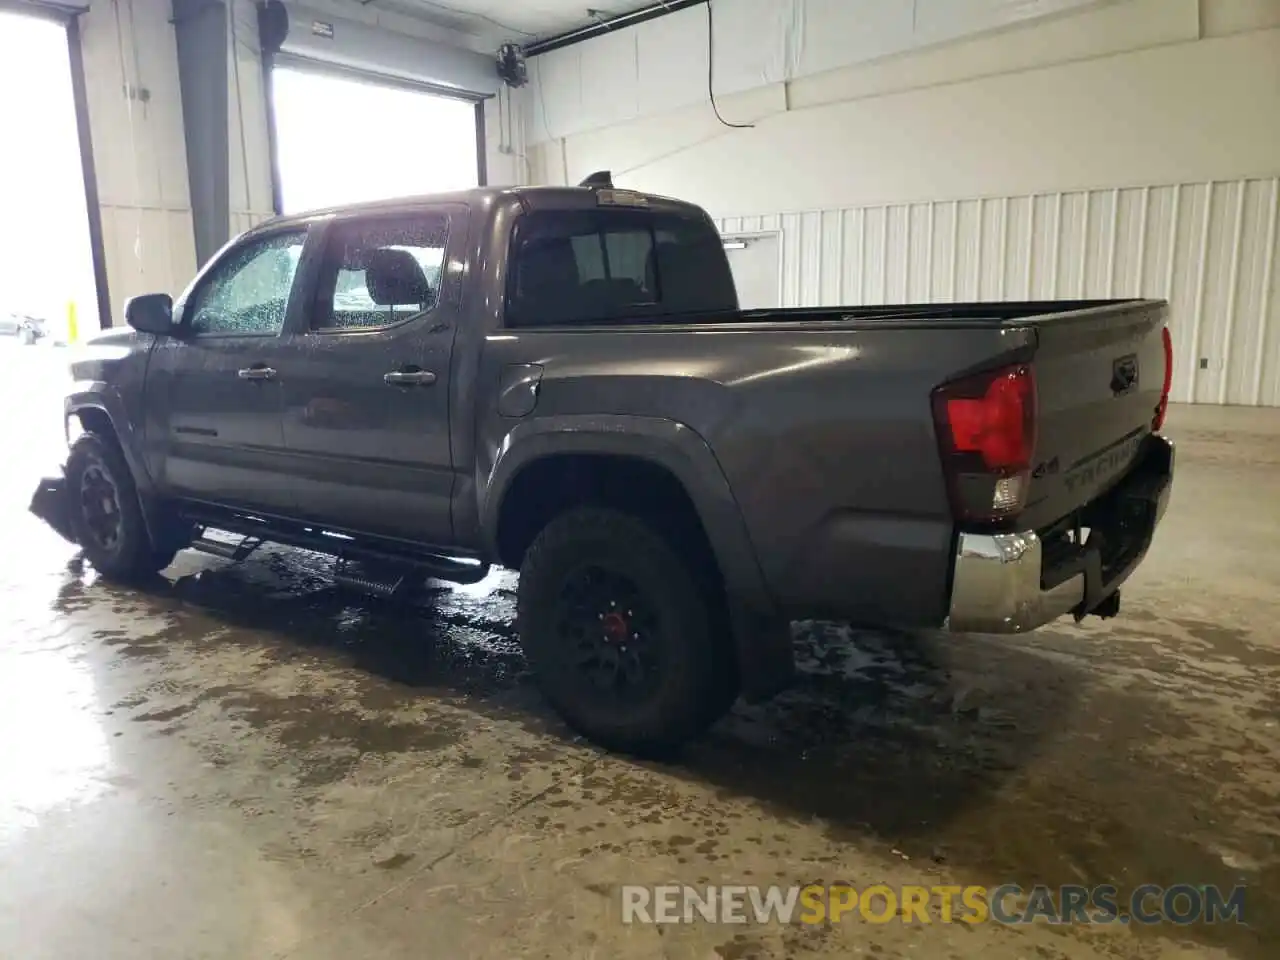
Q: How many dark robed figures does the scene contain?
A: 0